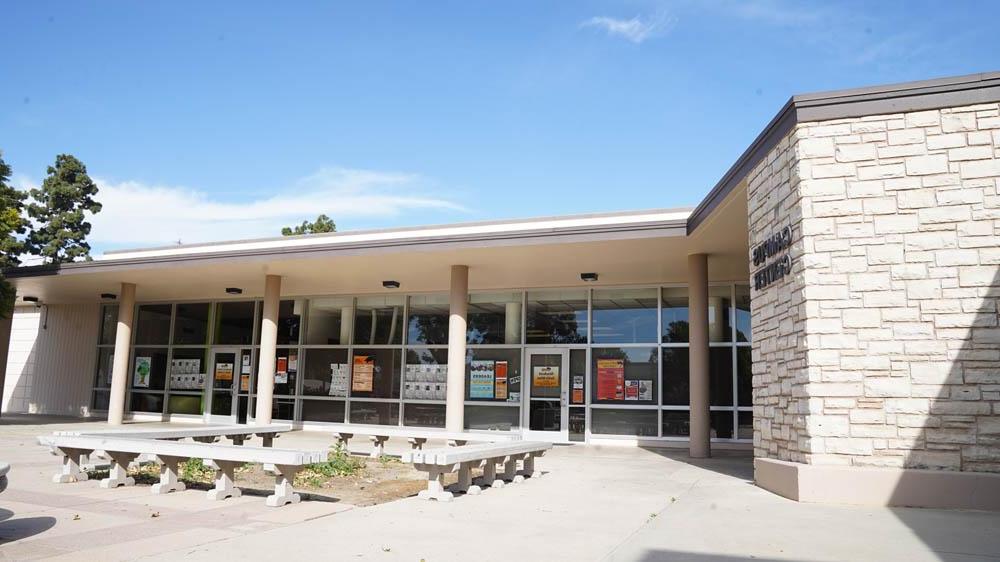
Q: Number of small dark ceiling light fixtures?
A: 5